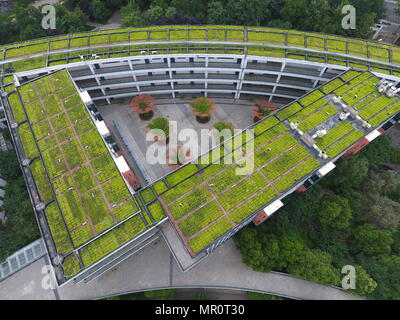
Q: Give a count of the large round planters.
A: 6